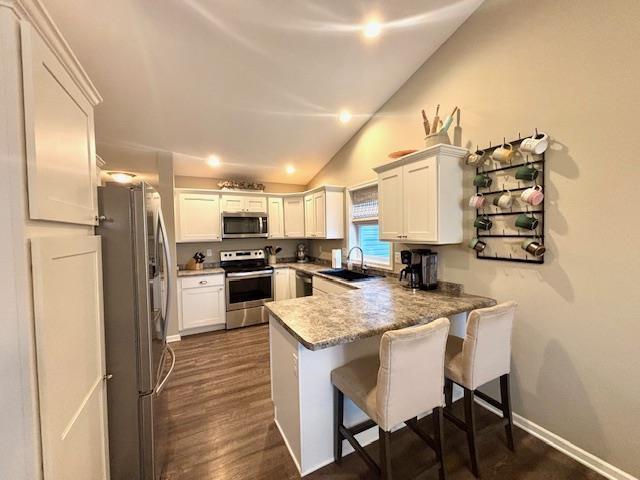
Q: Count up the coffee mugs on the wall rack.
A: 12